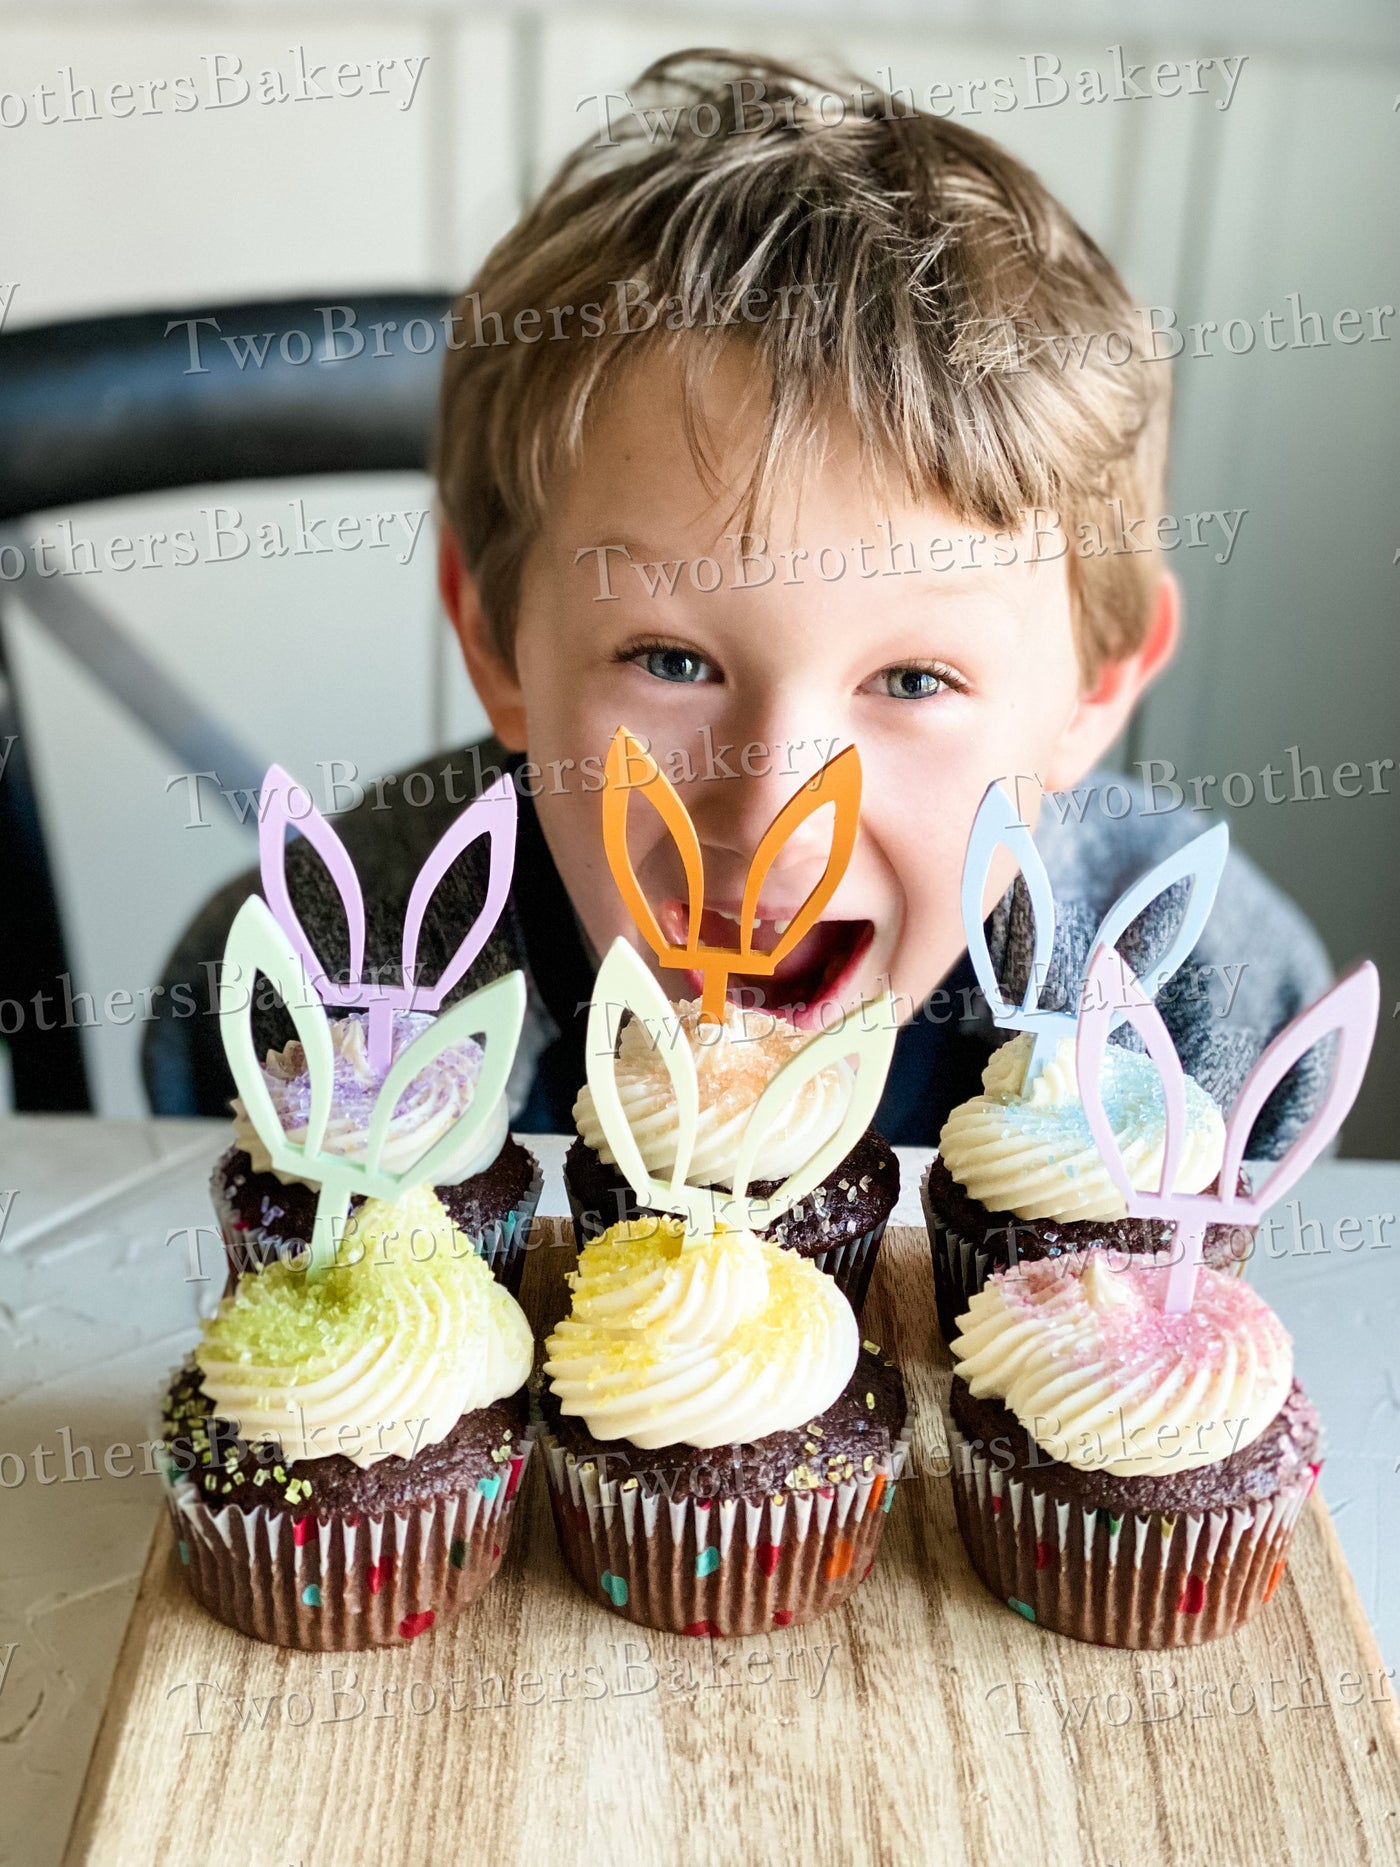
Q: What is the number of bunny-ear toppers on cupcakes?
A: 6